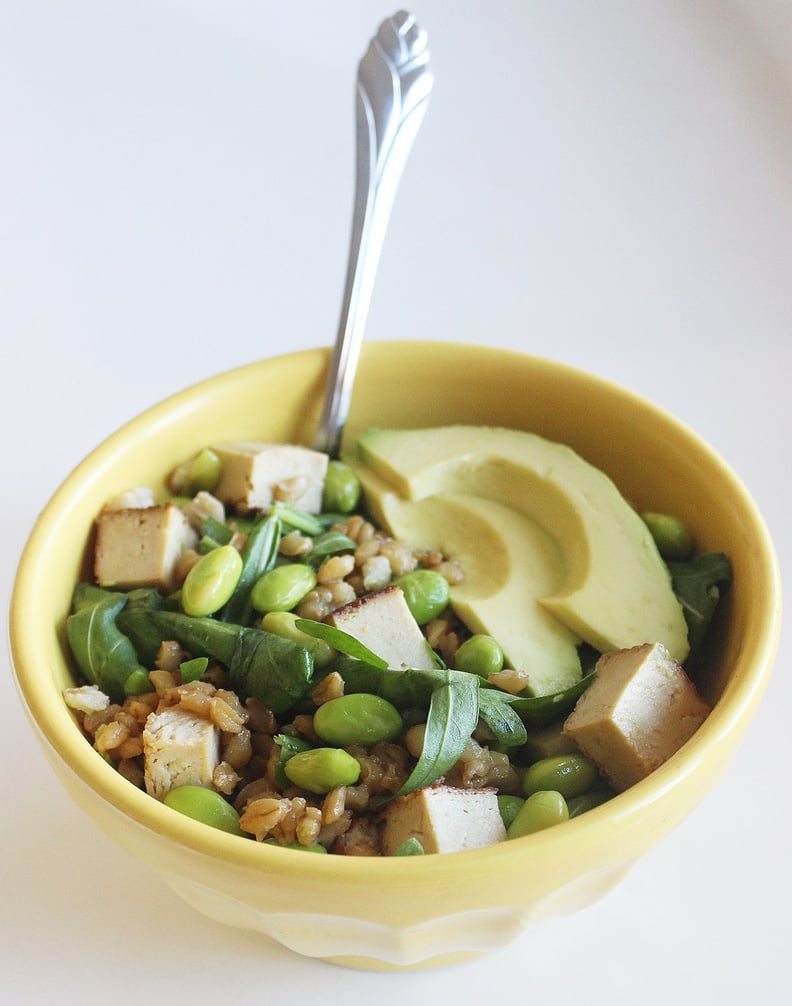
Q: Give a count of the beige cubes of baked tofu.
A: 6